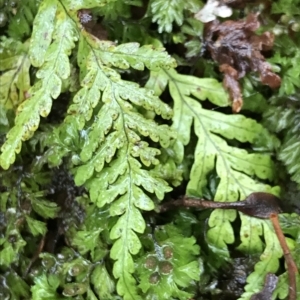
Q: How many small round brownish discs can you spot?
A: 4